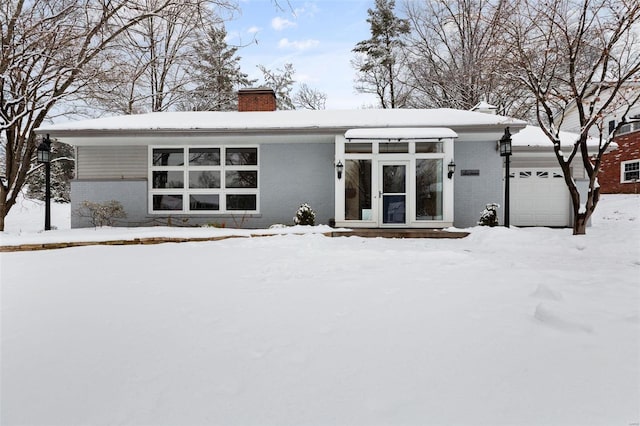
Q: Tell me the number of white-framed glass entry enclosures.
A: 1